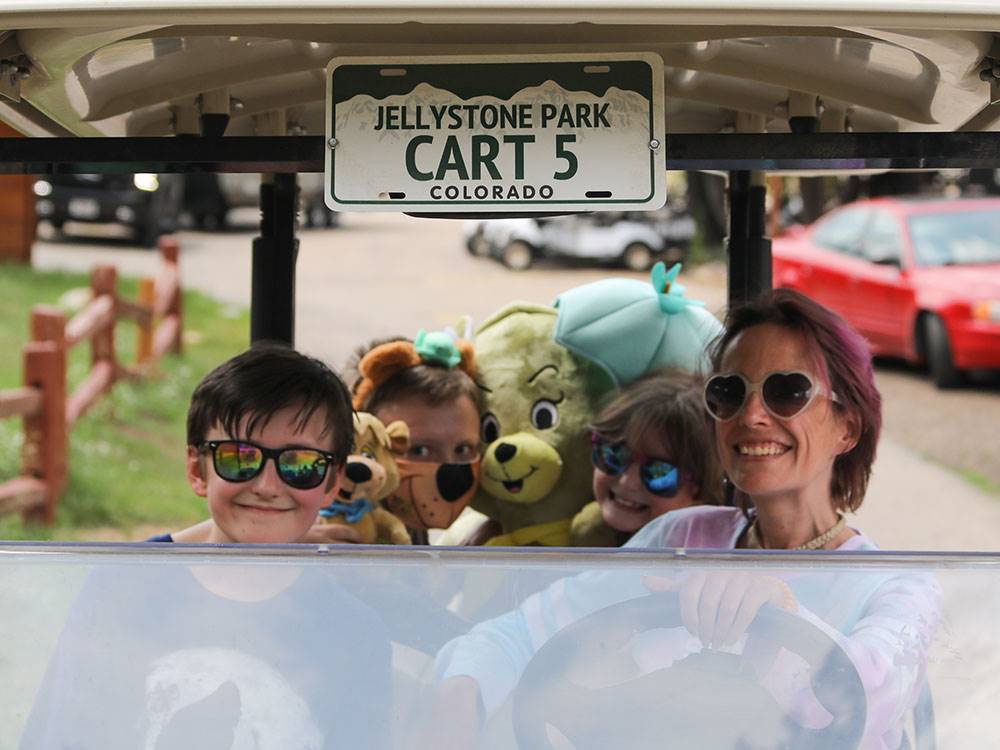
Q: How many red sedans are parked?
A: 1